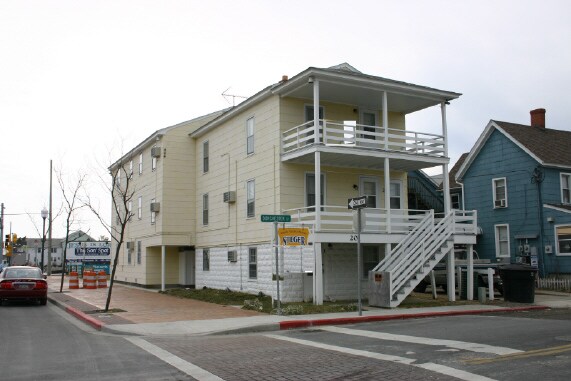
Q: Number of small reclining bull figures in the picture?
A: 0